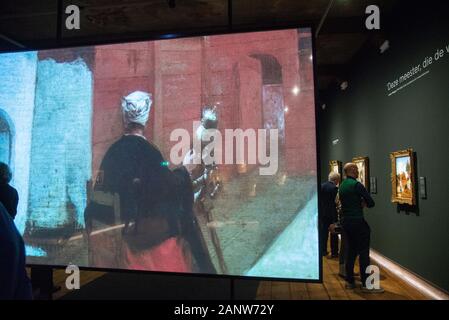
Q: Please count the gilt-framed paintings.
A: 3